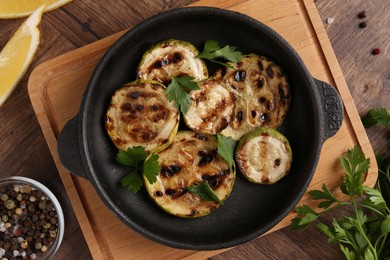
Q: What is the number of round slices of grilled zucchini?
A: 6